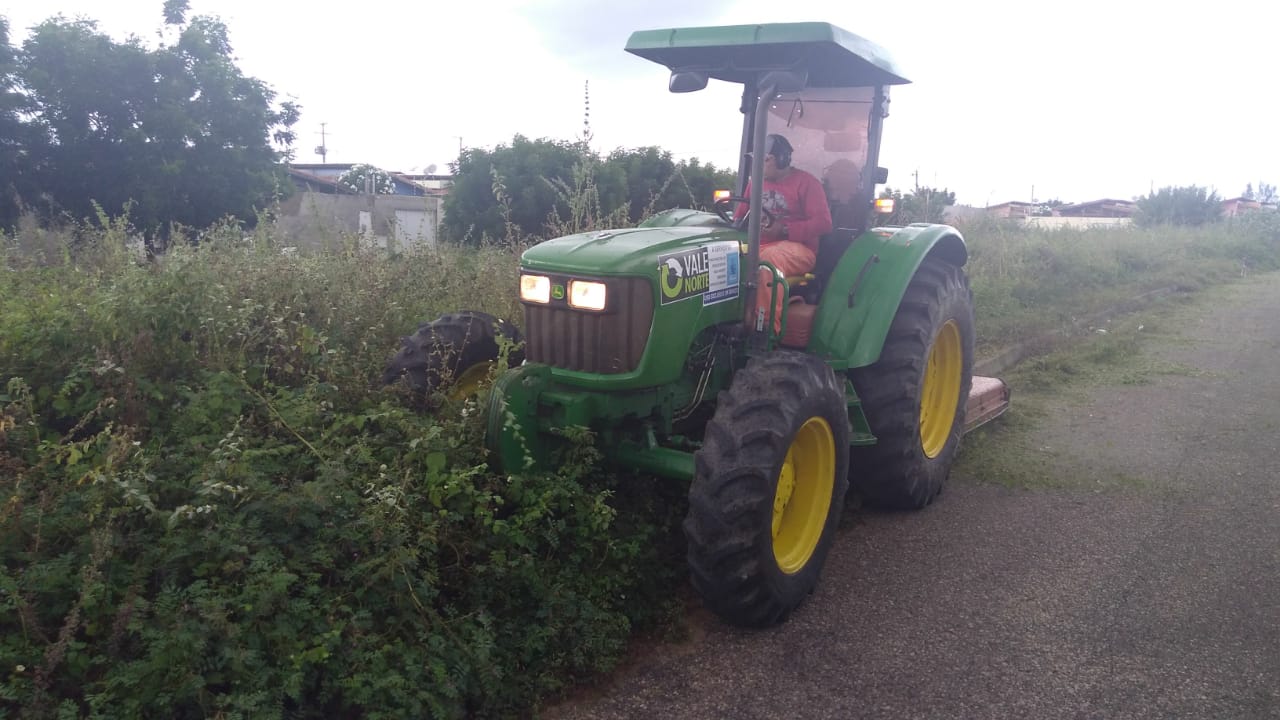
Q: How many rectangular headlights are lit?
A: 2